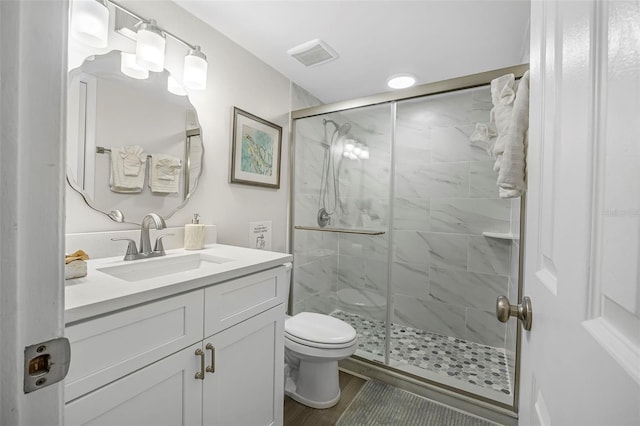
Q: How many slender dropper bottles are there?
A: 0